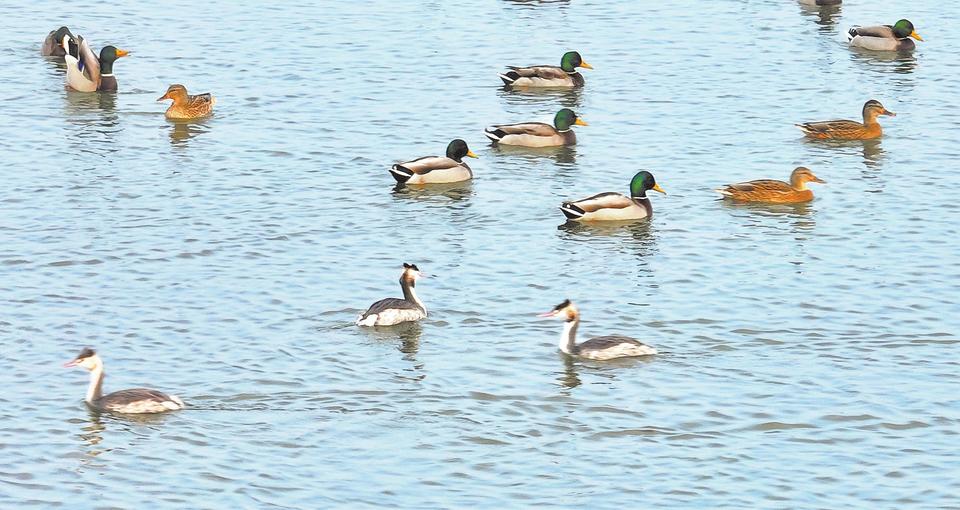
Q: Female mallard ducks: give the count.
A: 3